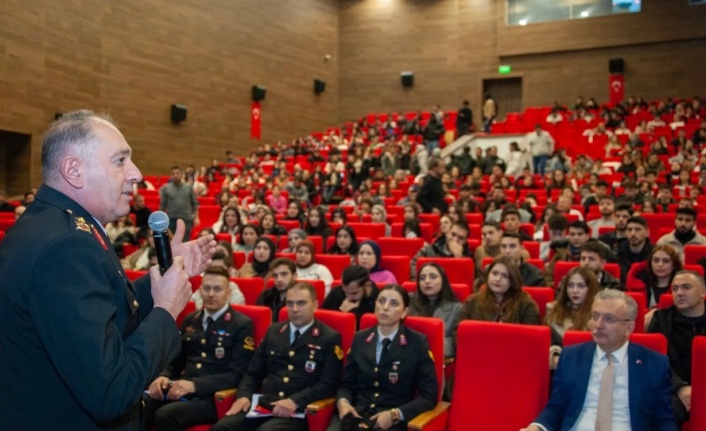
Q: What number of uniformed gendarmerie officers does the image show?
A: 4